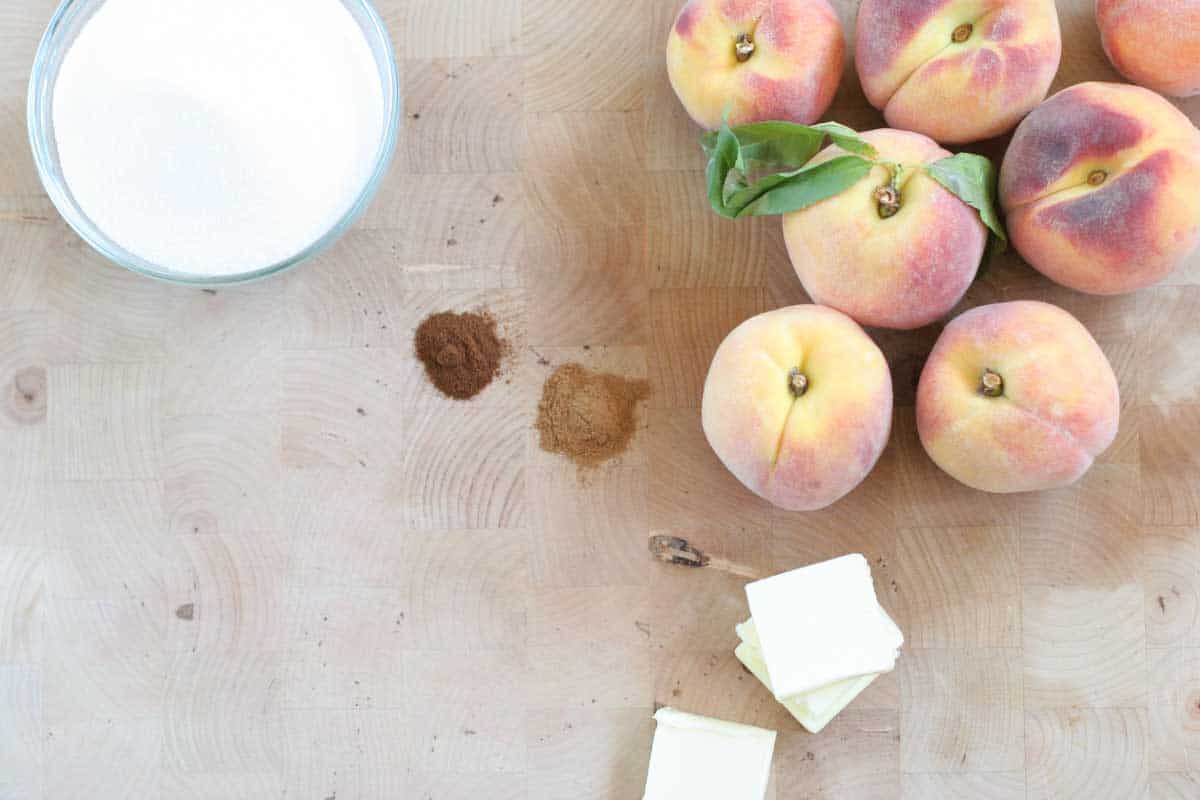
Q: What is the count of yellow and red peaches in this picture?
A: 7